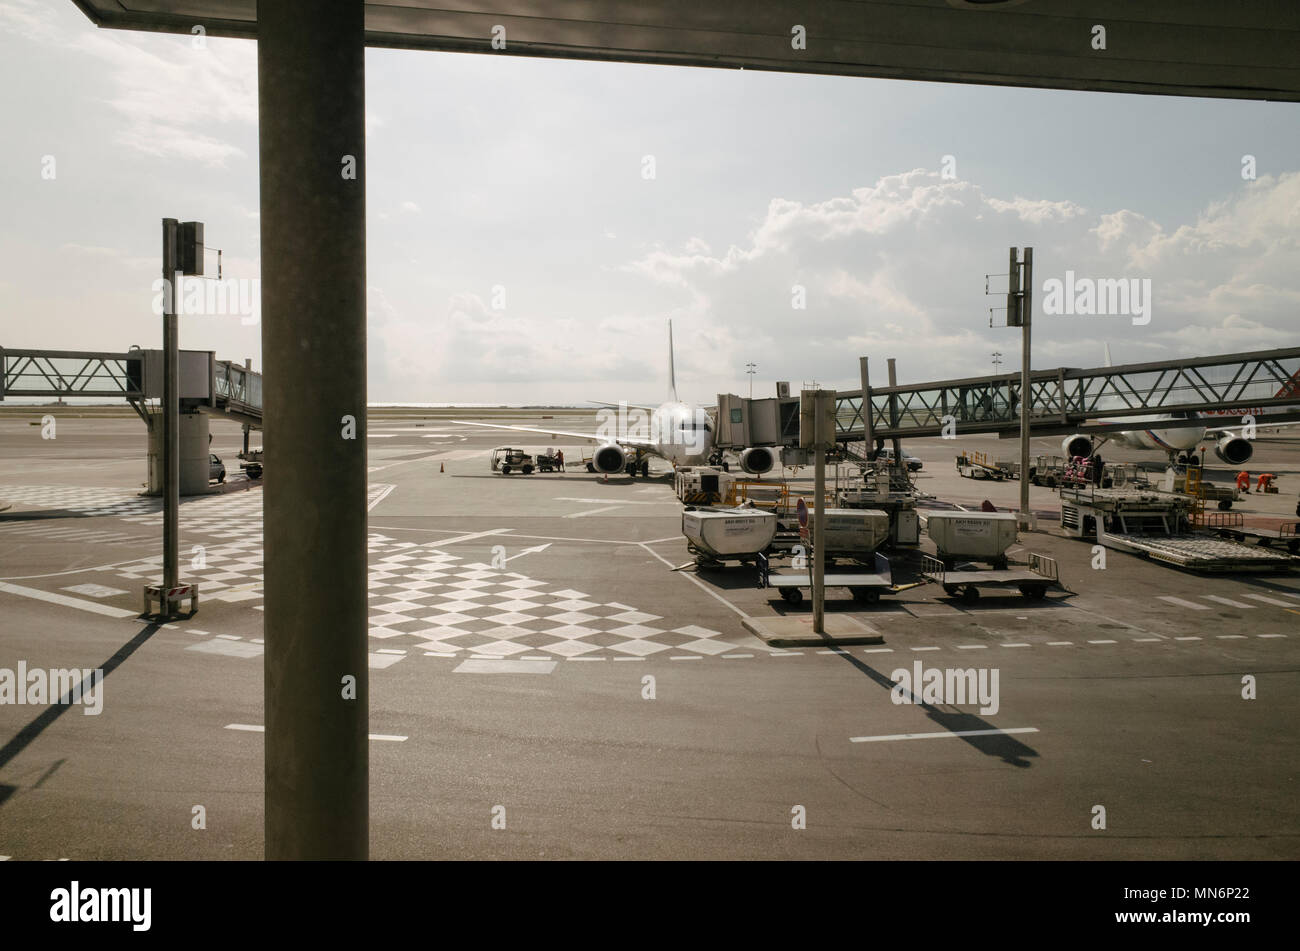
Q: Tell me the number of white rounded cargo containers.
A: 3